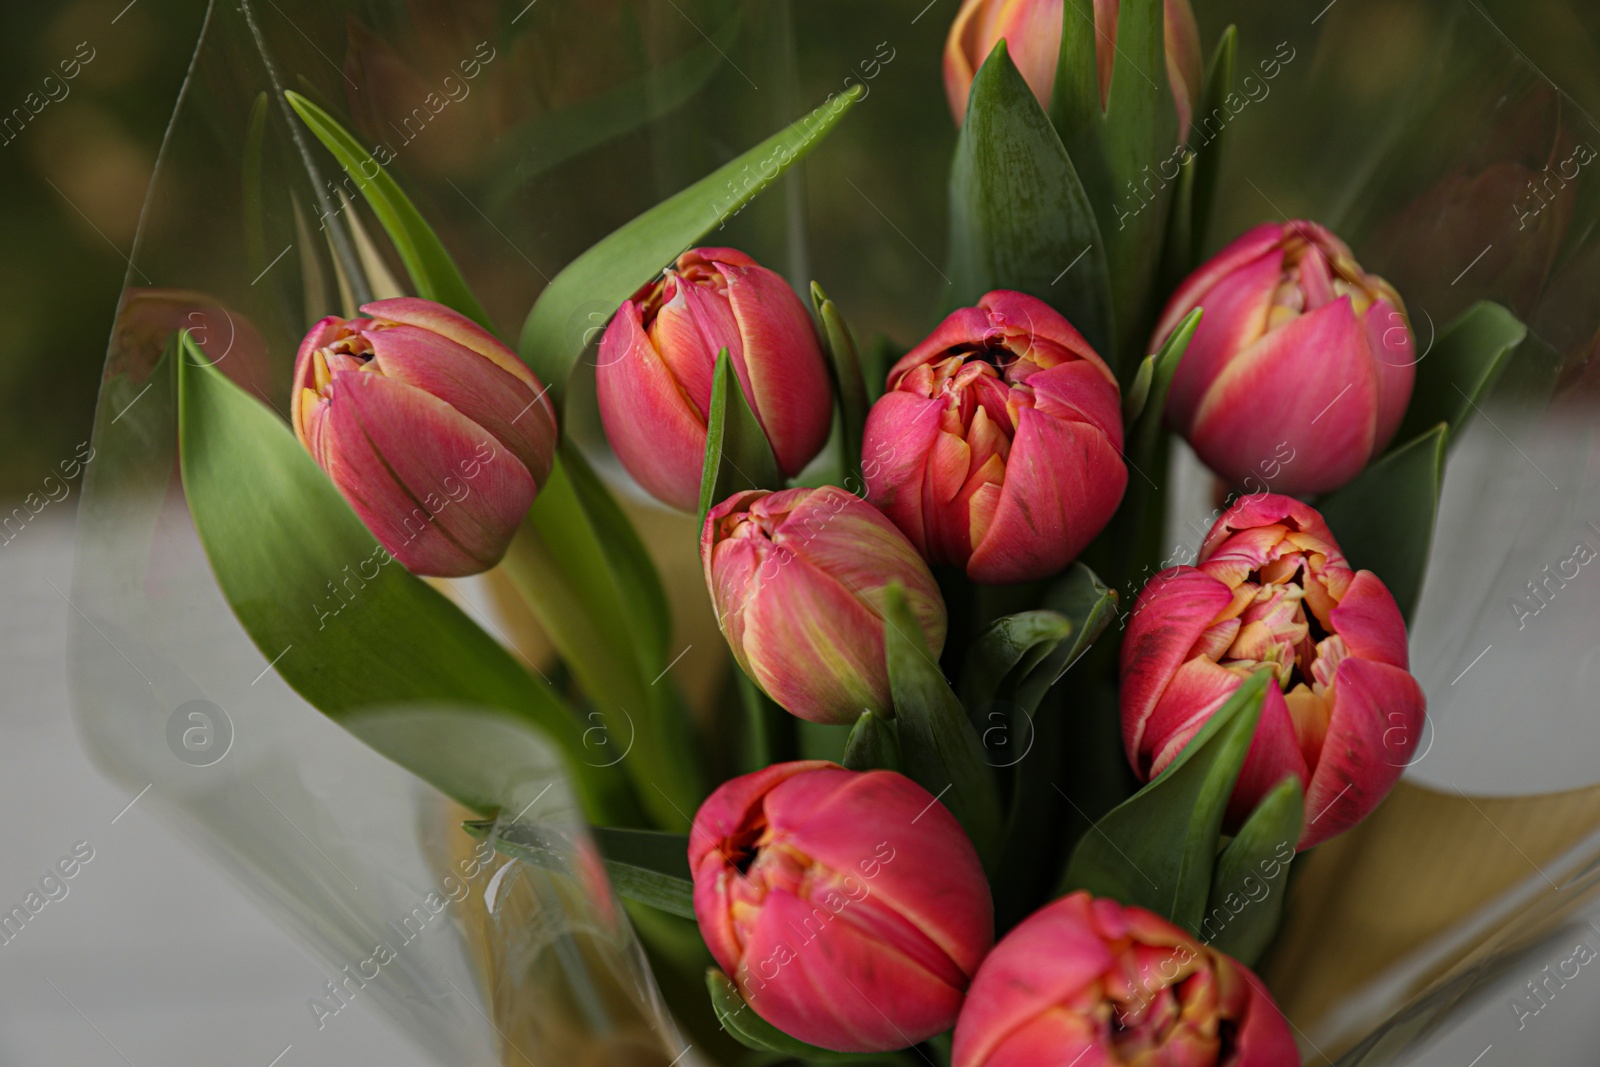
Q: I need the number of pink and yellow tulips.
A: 9